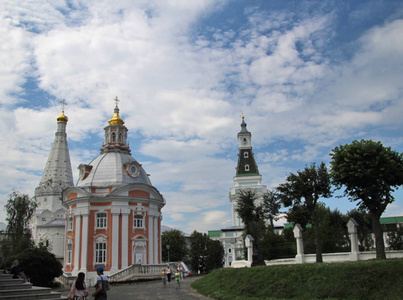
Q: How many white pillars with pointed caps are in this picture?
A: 3